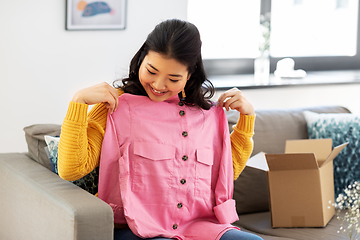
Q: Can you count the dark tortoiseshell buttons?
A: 7